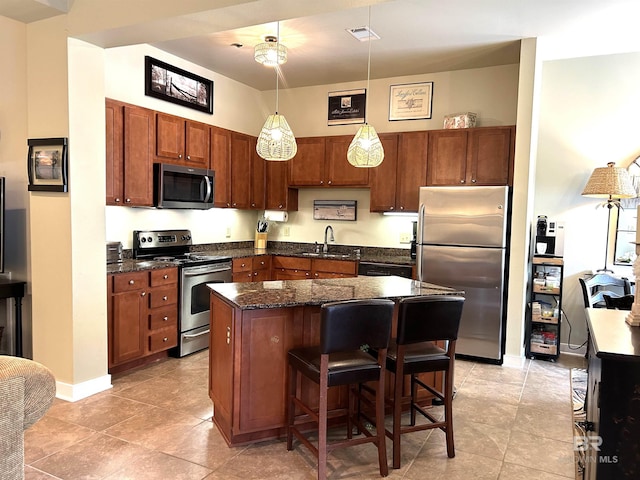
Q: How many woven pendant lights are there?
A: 2